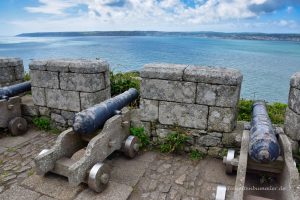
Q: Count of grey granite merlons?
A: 4